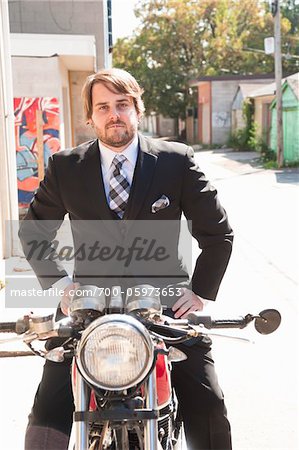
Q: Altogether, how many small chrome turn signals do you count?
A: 2